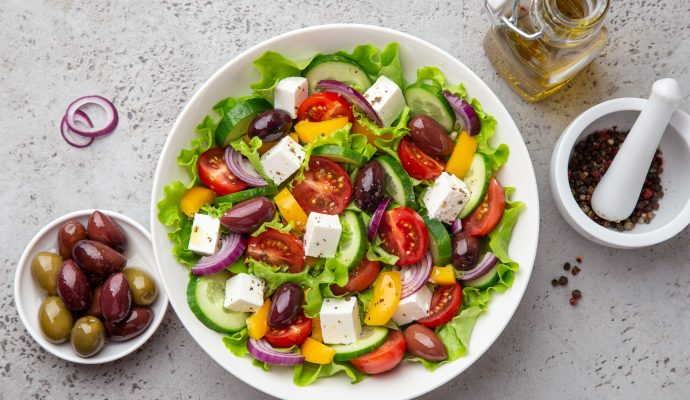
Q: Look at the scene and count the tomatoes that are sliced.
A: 11